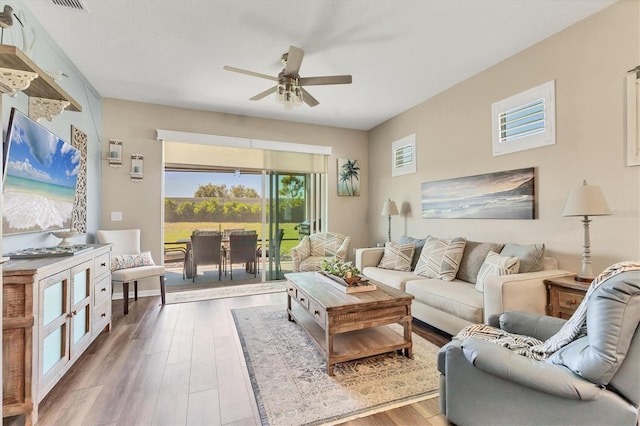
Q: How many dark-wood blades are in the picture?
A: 5